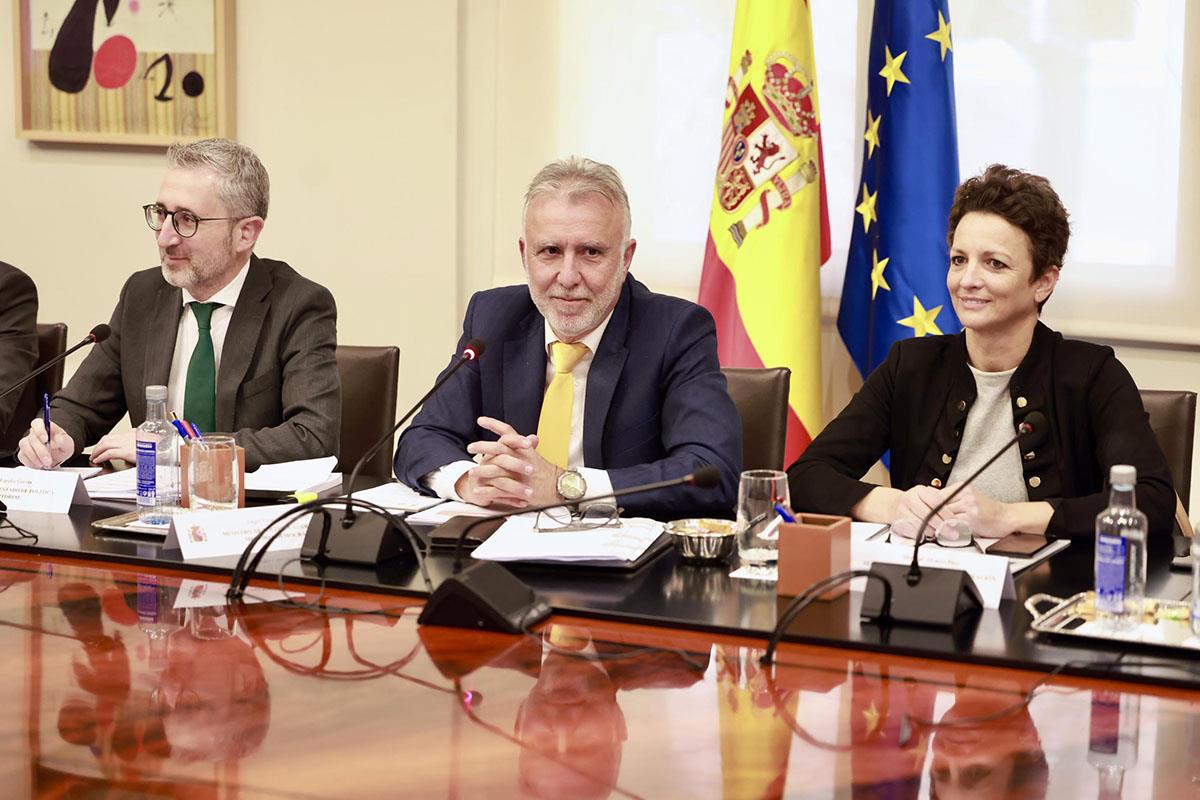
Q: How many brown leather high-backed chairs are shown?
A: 4